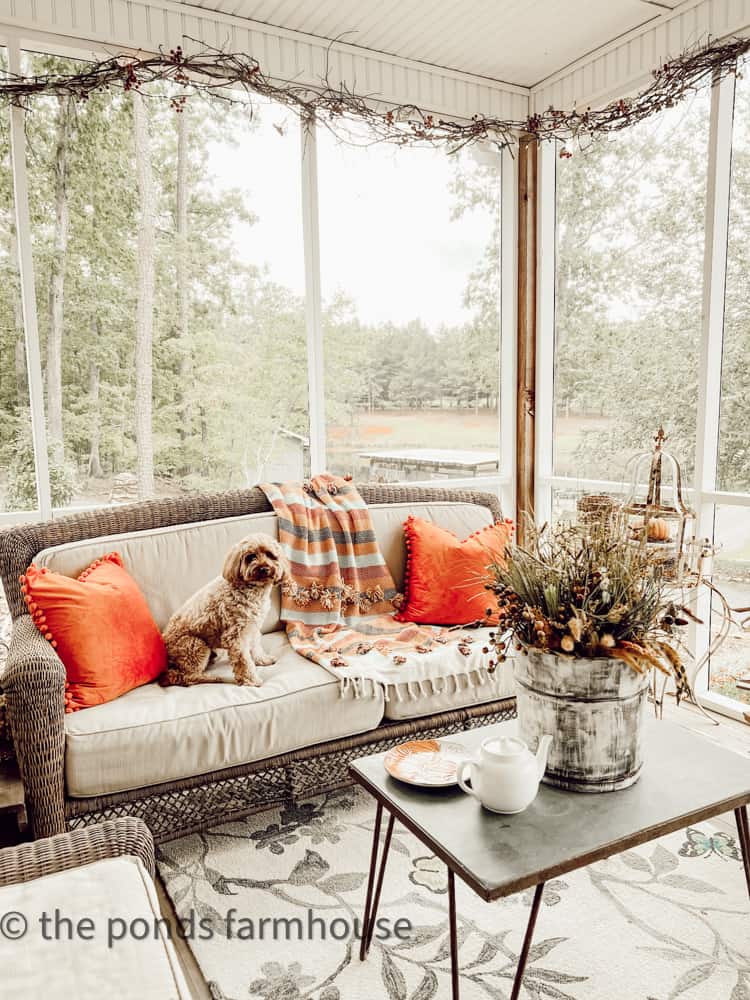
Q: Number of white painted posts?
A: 5